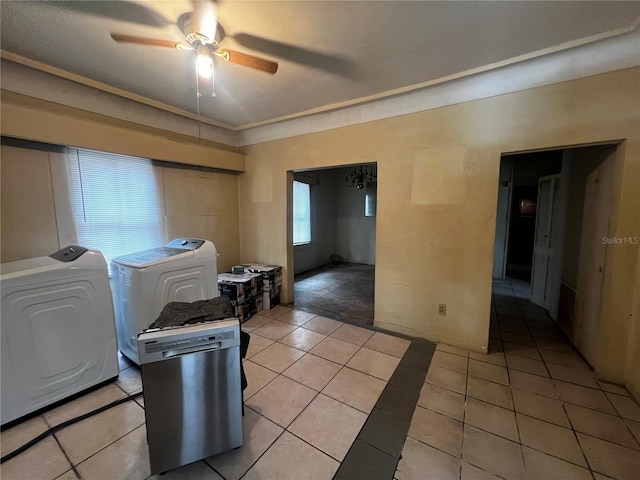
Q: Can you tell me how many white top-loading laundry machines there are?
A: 2